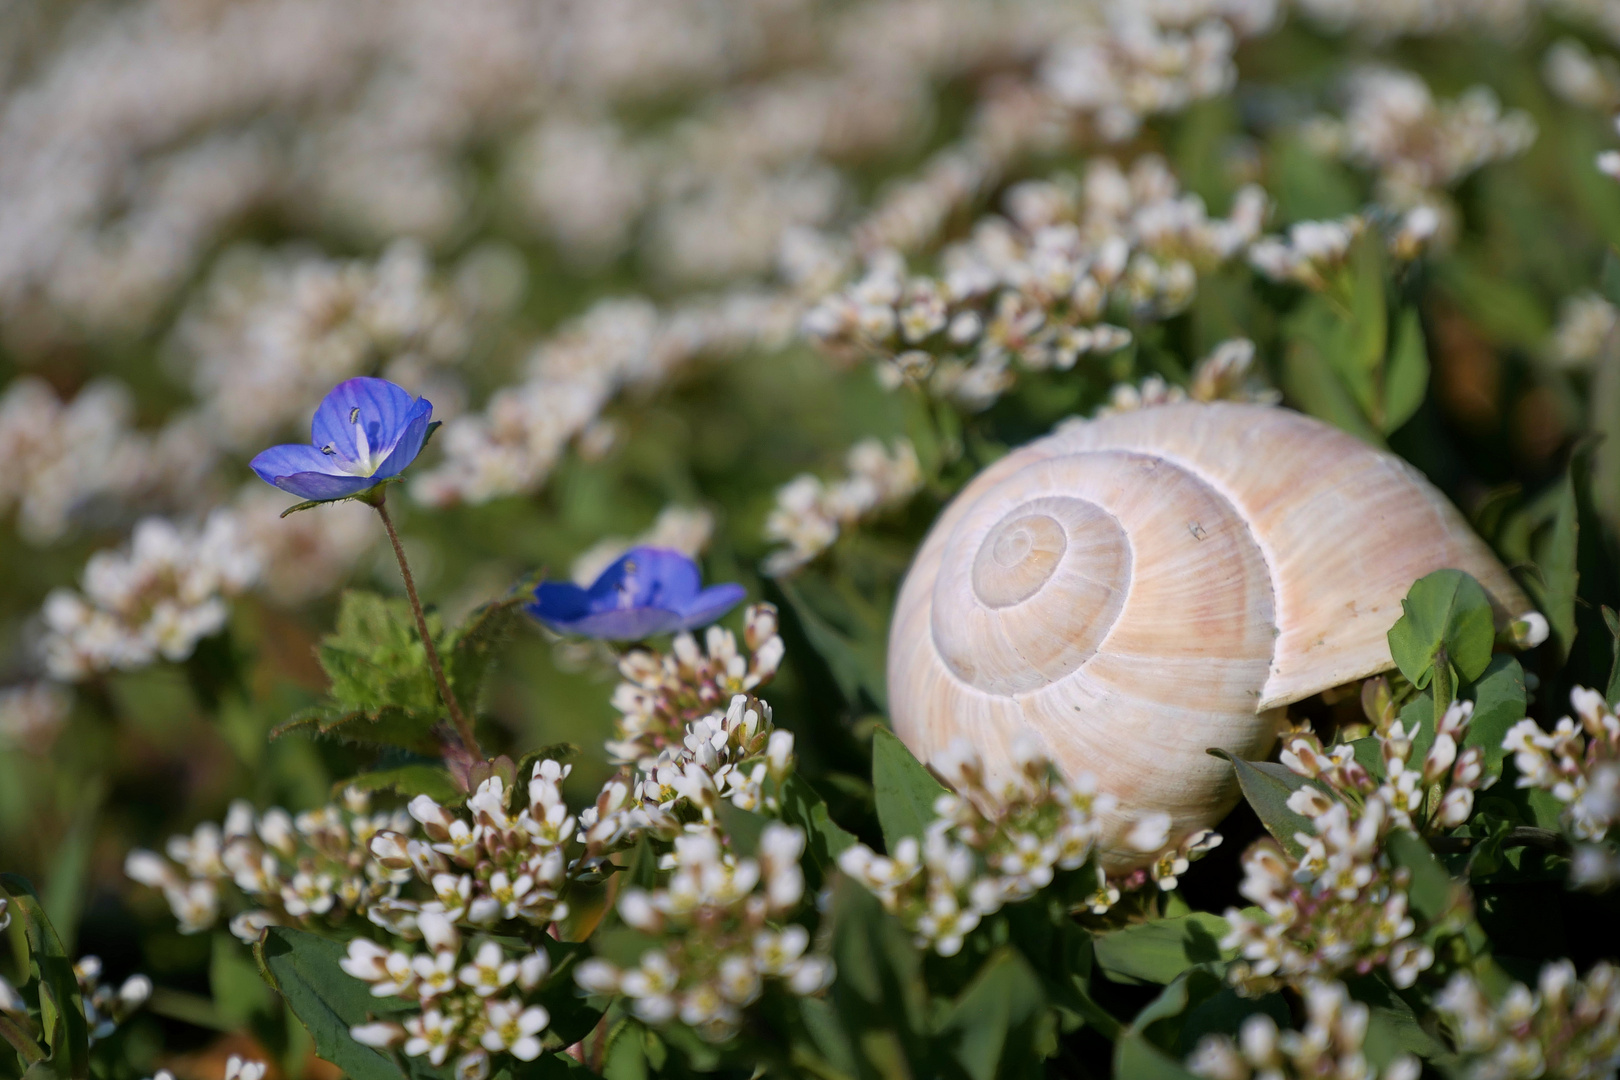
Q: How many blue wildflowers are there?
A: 2